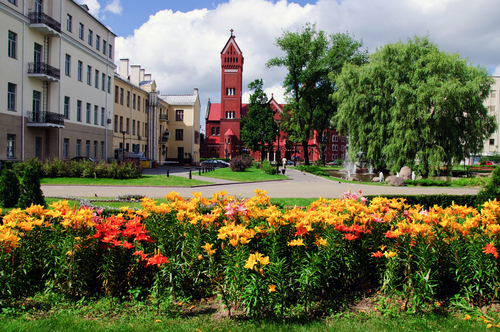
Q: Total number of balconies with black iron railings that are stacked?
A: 3